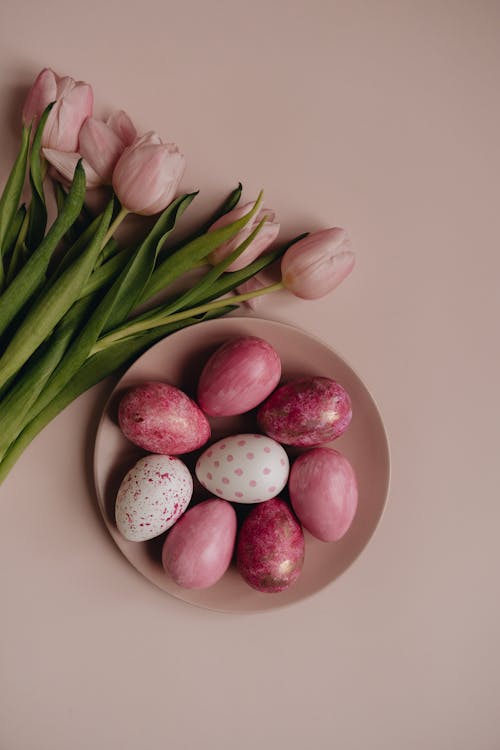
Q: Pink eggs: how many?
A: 6